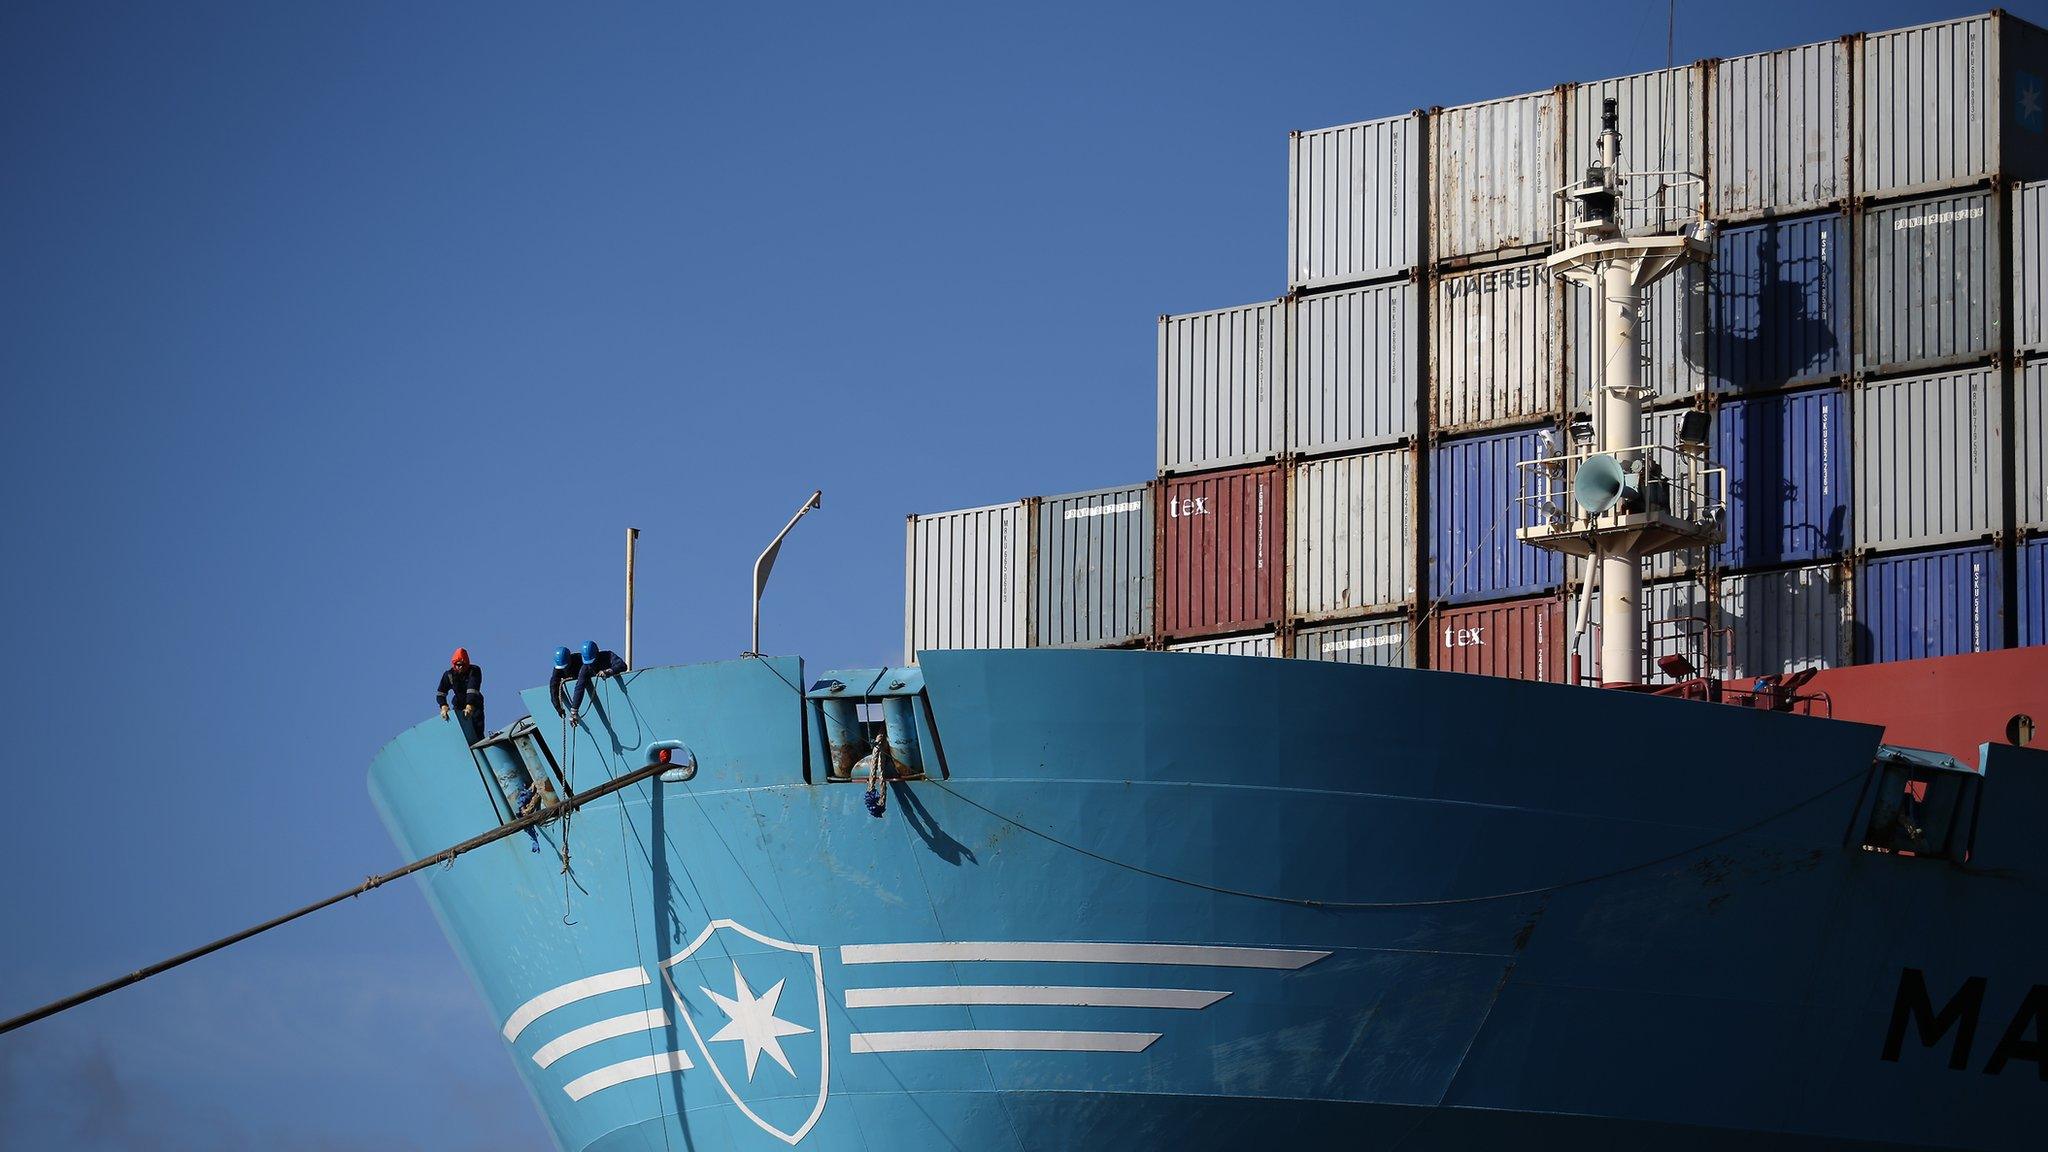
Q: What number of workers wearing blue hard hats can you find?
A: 2